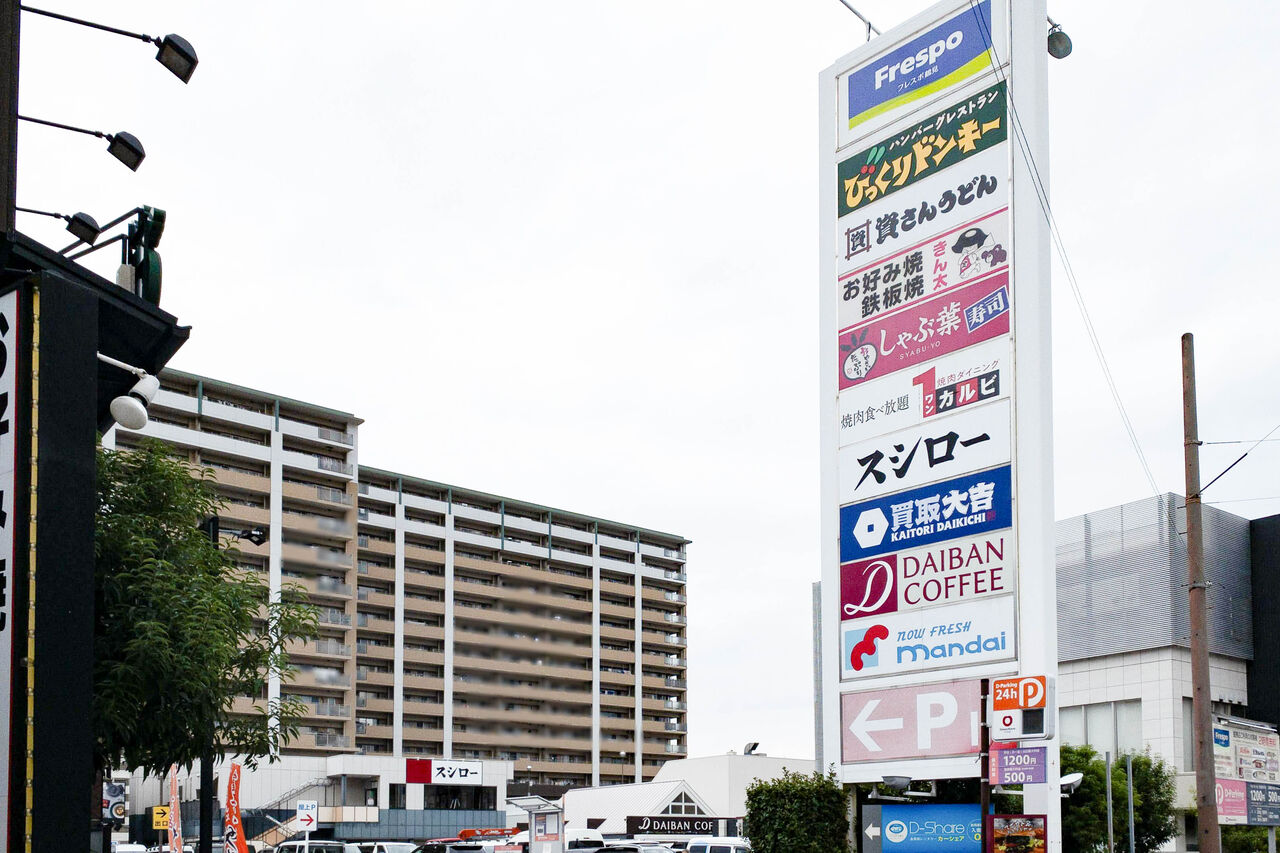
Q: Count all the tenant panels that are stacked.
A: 9